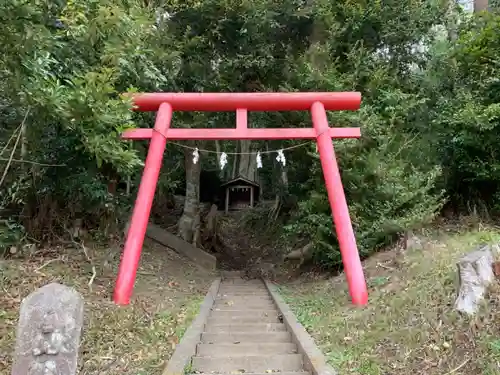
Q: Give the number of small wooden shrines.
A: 1